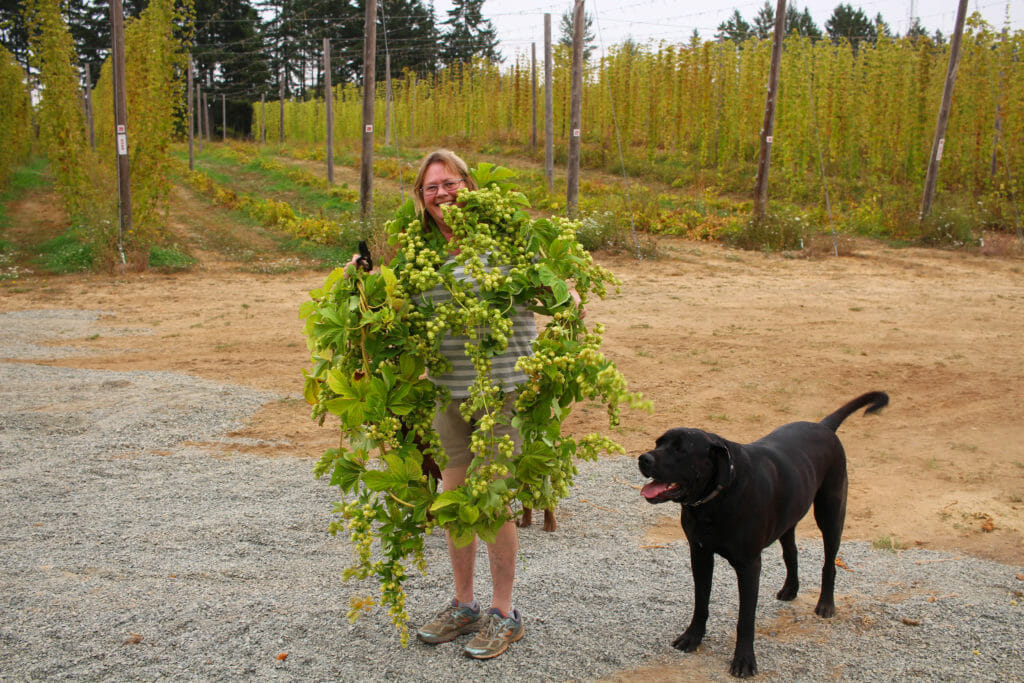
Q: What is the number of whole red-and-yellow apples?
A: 0